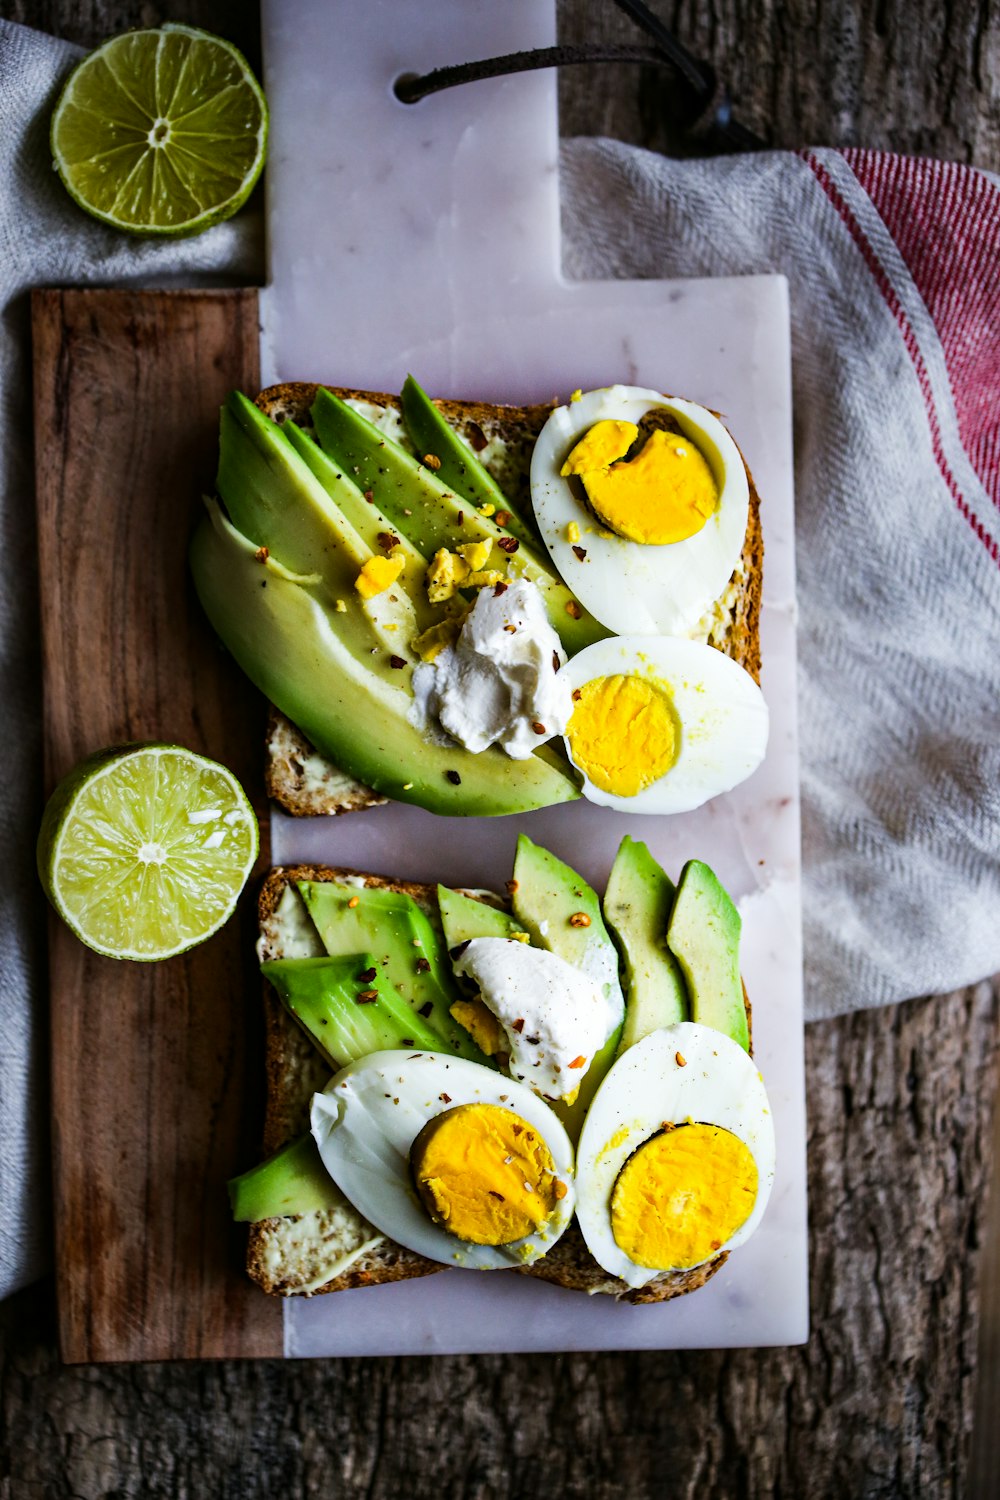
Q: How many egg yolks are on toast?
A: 4